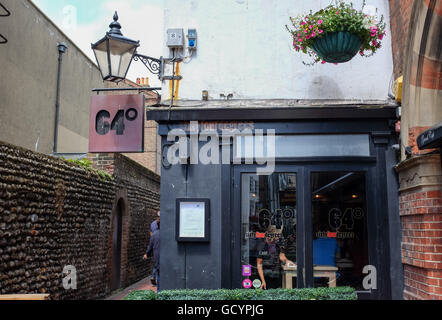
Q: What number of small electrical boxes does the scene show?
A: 2